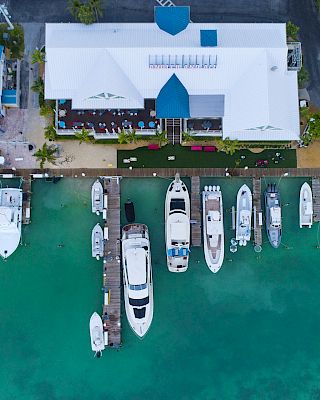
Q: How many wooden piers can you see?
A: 5